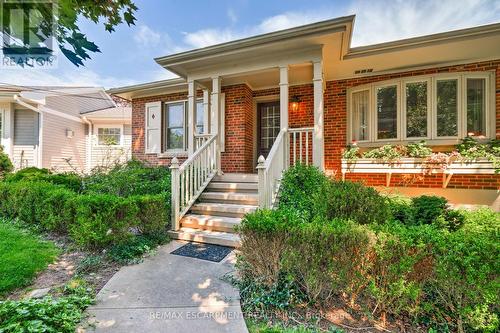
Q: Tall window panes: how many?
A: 5